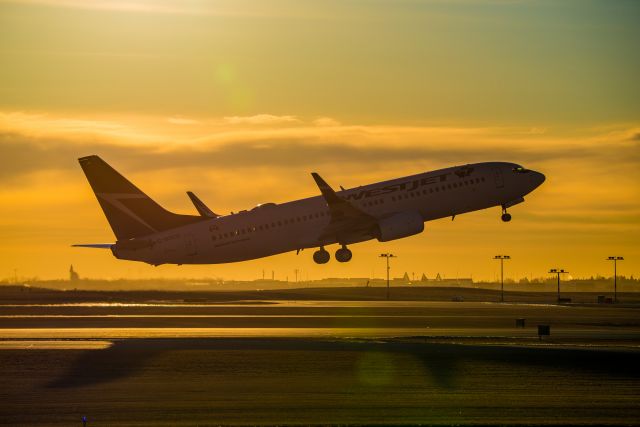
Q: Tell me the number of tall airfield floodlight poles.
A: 4